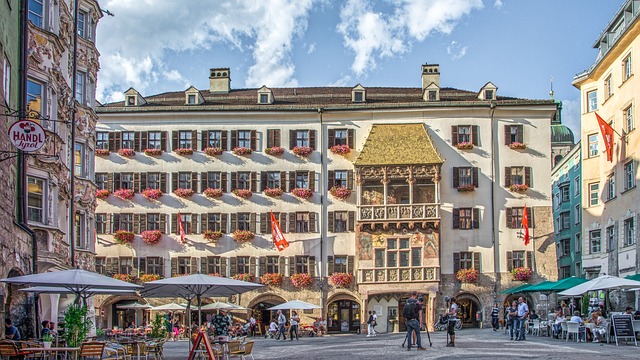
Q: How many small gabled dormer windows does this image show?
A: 6